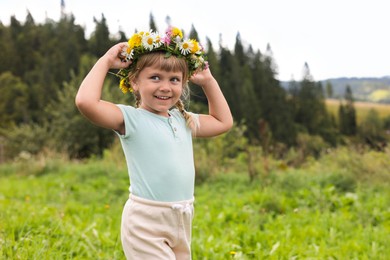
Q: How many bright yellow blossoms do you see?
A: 4